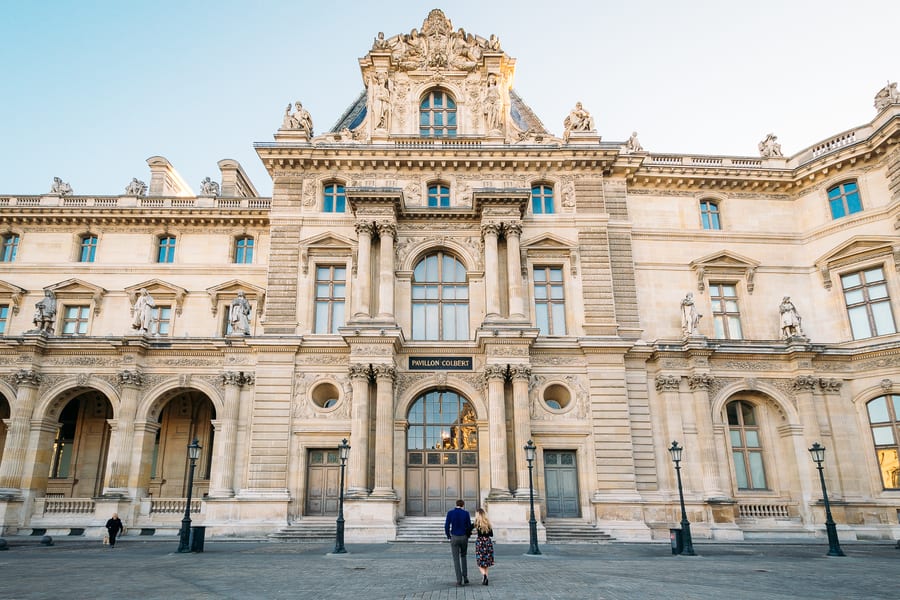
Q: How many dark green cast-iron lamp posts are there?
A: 5